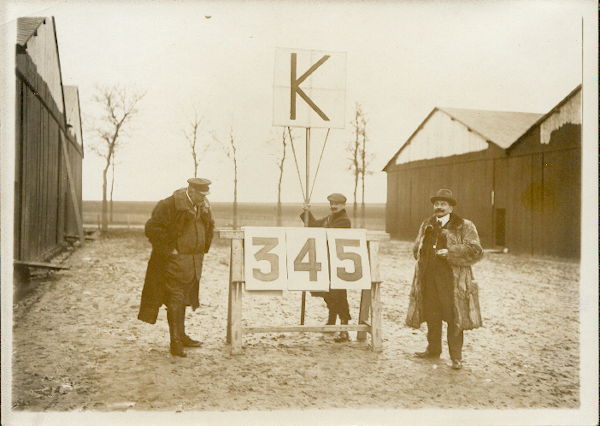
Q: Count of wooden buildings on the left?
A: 2